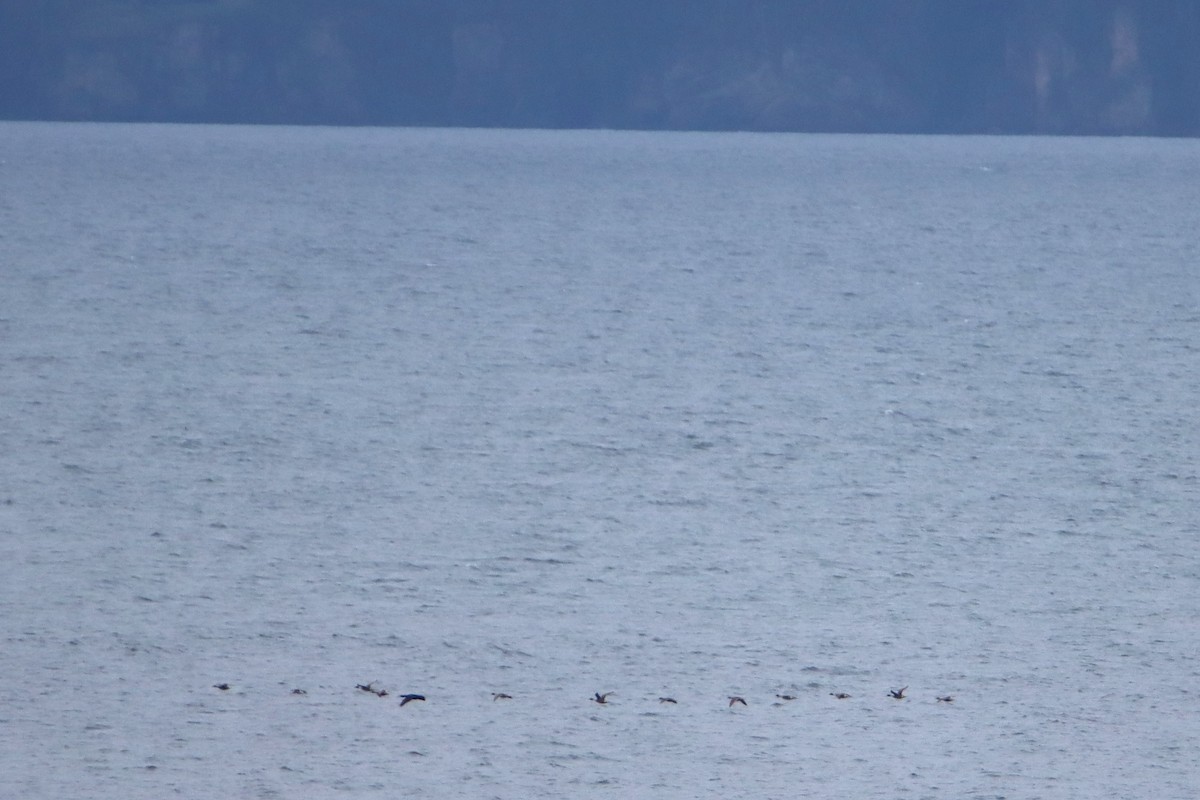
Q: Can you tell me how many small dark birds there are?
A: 13